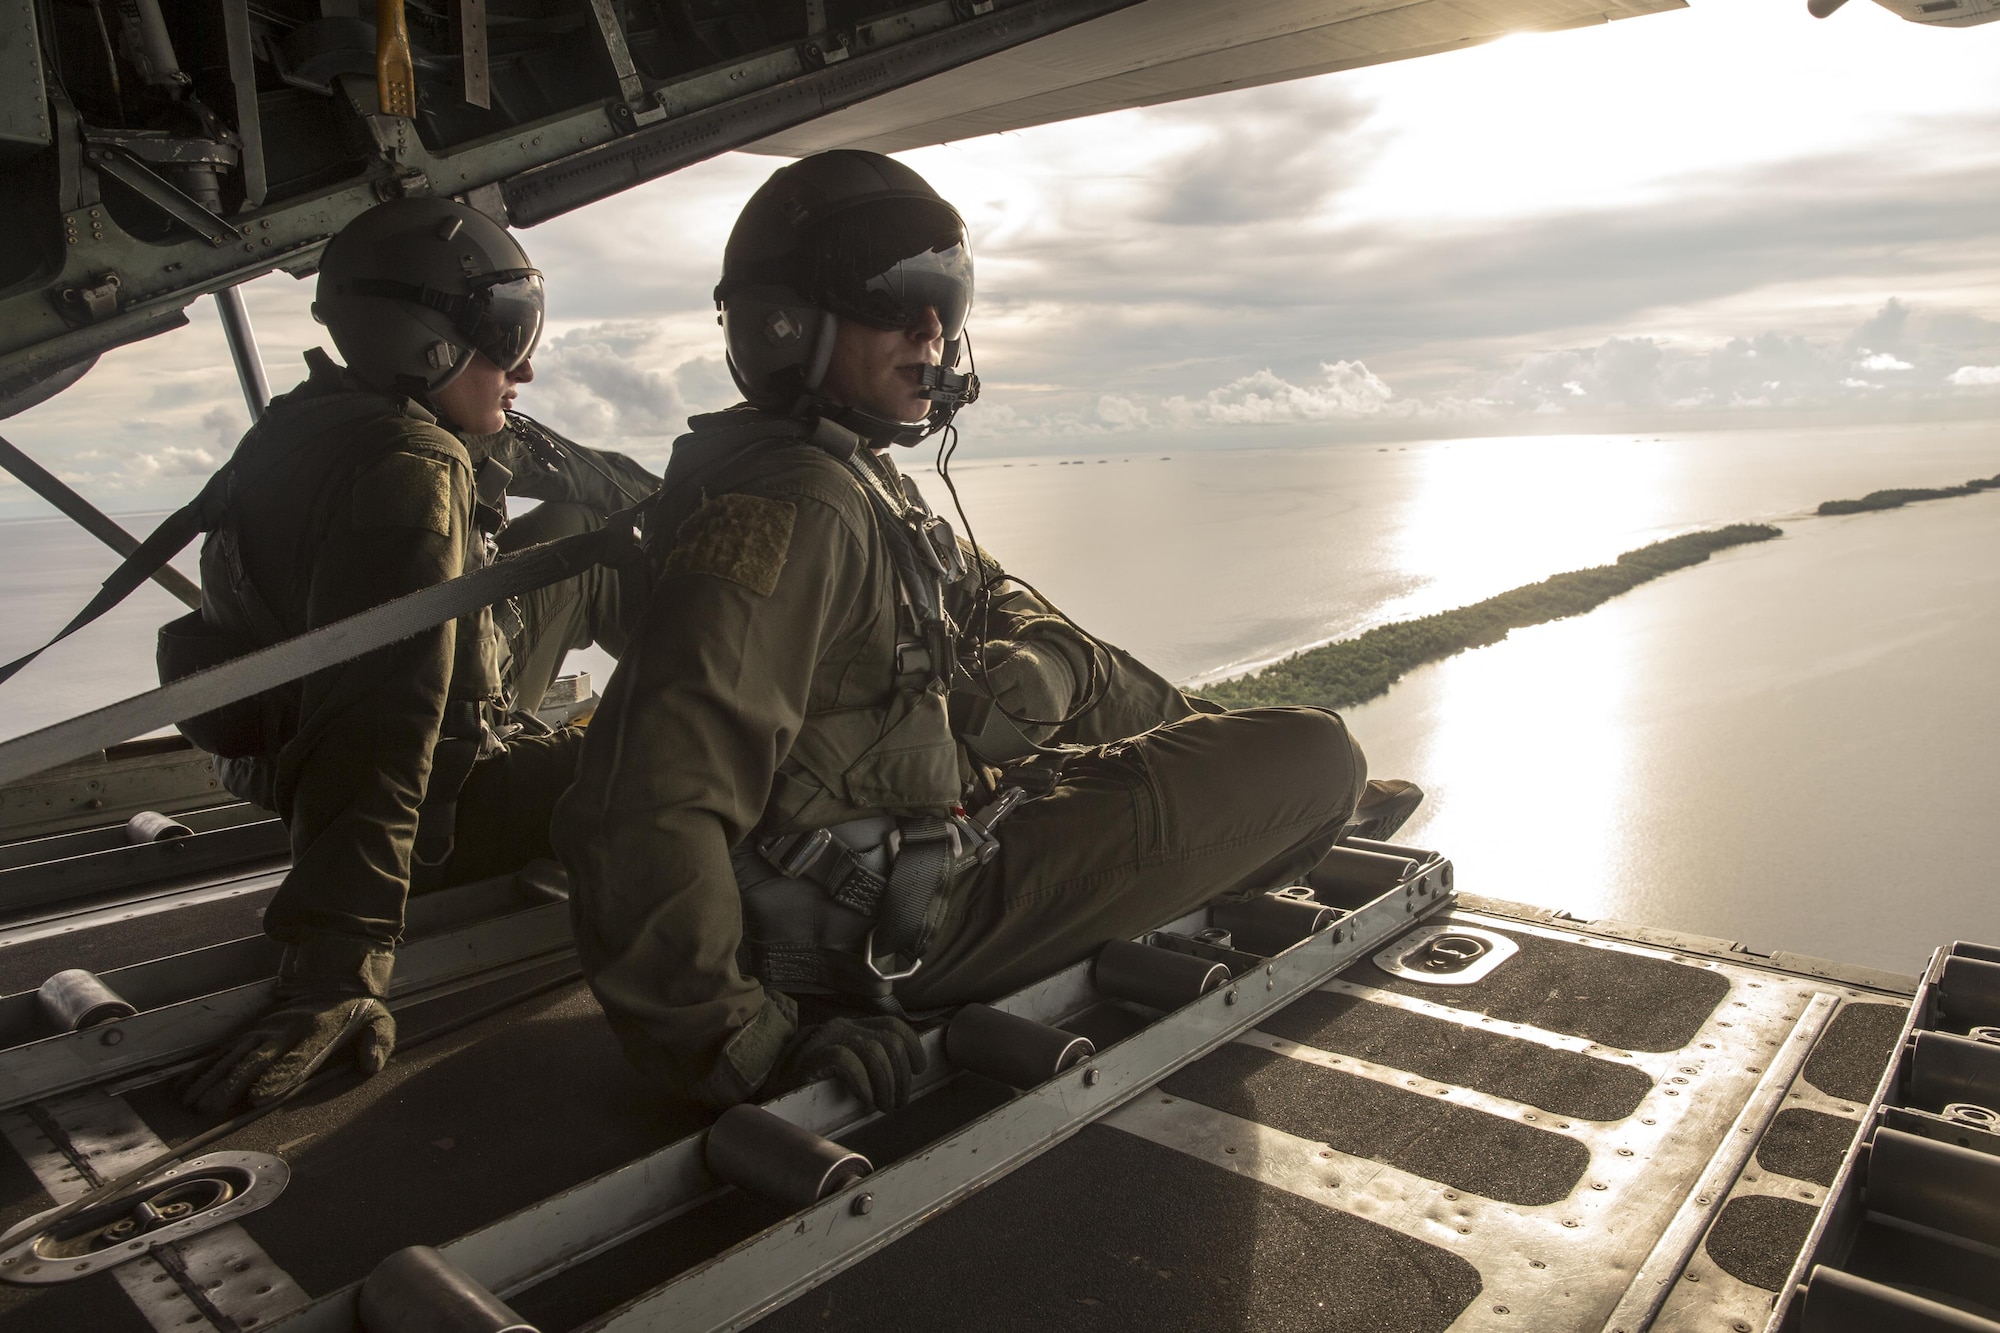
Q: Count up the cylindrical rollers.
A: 15